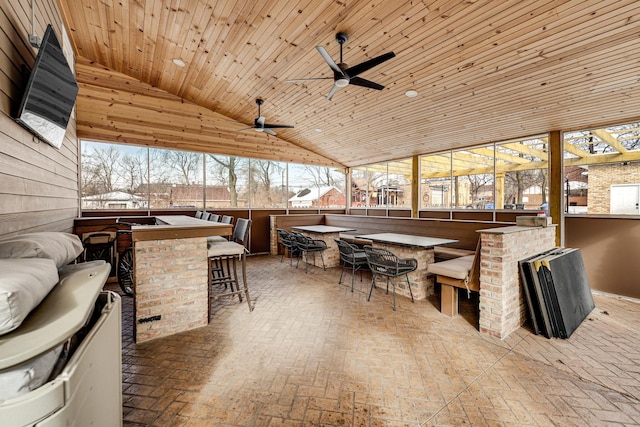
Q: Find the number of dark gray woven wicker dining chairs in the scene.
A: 4